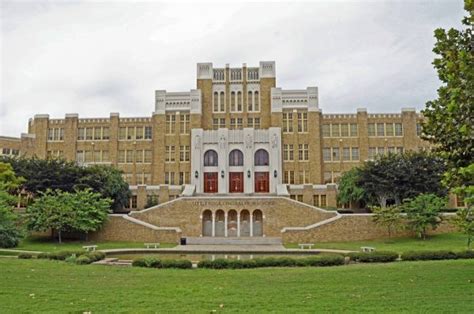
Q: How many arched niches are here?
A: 5